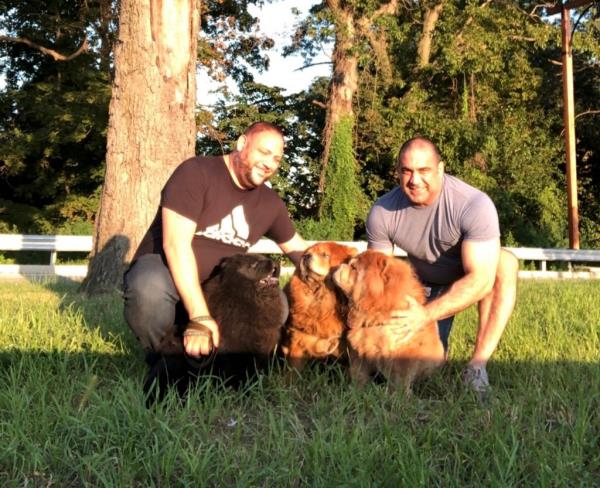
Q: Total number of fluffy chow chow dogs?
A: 3